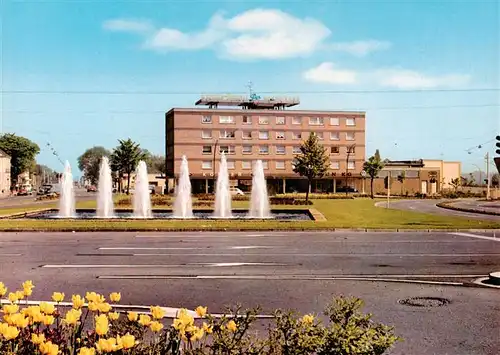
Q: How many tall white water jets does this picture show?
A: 6